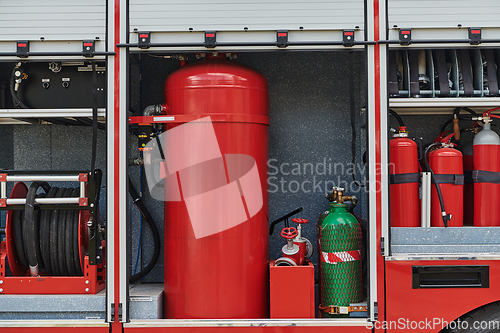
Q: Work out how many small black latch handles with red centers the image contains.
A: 8